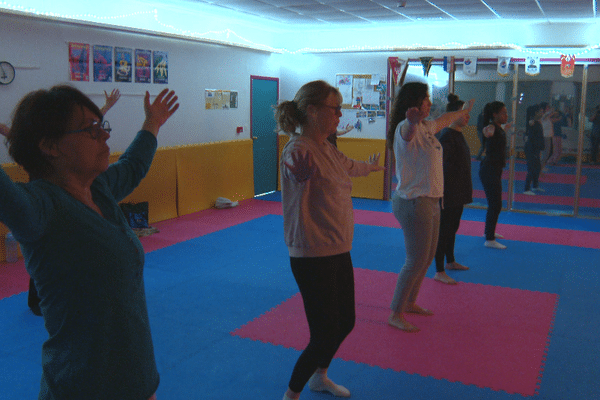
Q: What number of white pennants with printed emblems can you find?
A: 3